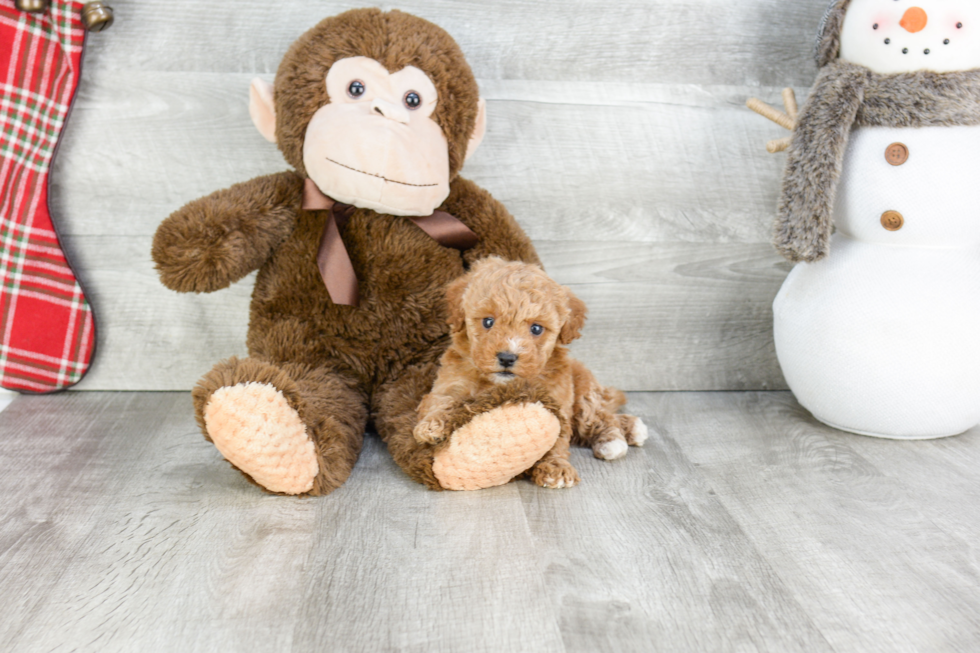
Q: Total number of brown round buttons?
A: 2